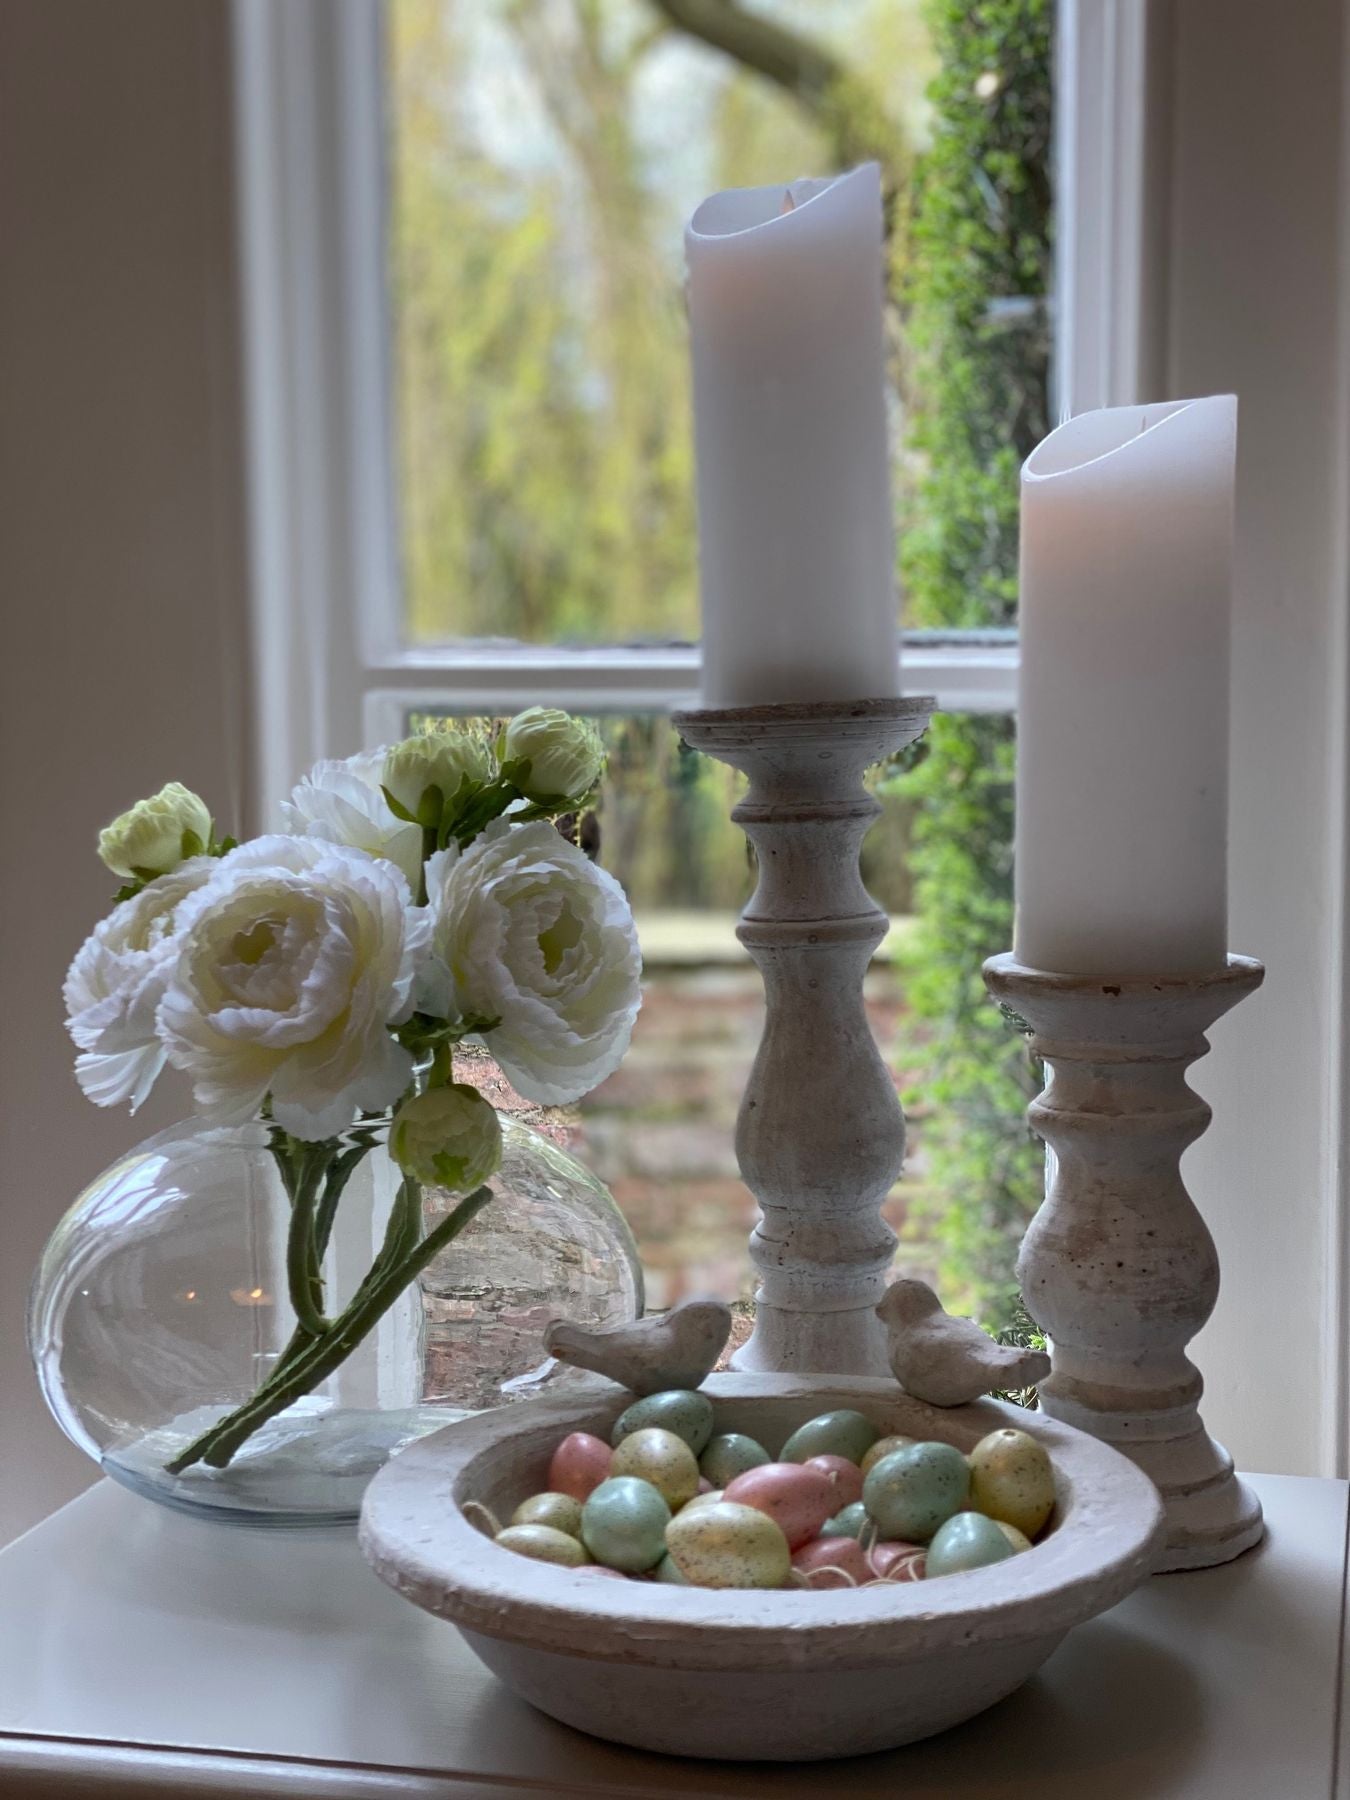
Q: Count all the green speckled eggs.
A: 8